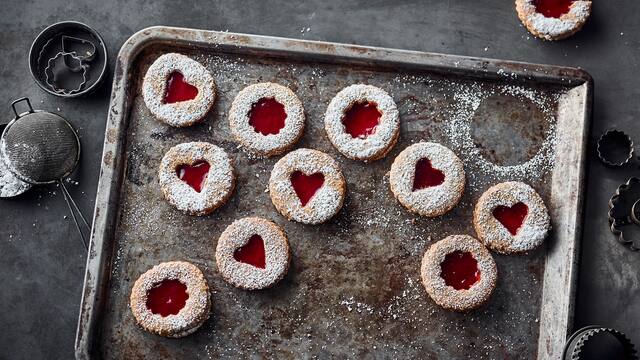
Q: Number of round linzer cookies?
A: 11